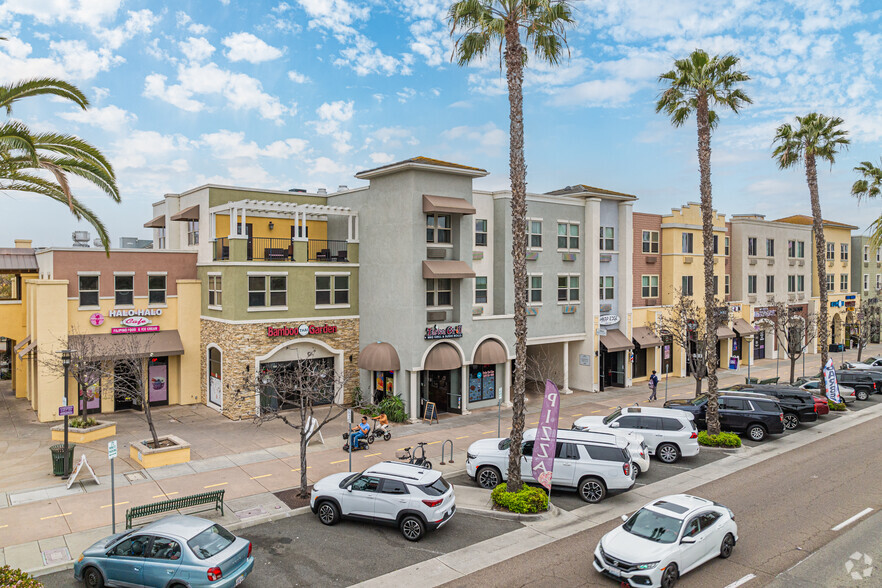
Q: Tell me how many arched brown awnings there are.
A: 3